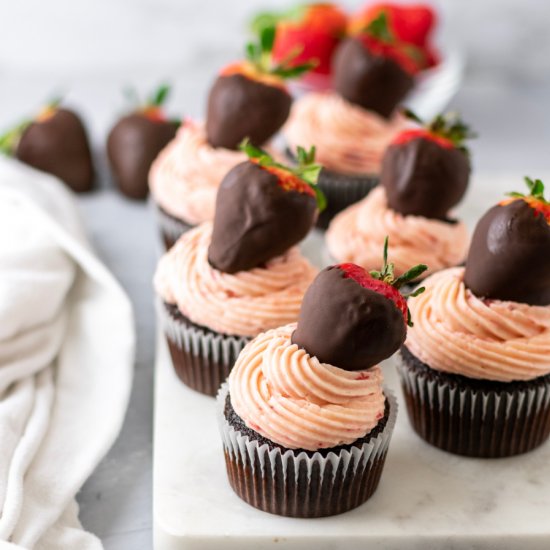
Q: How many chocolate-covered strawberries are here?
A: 8